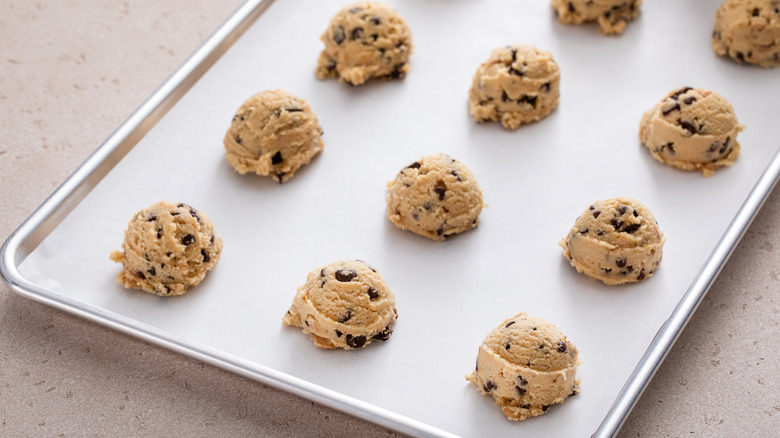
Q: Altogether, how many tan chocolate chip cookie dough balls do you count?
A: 11